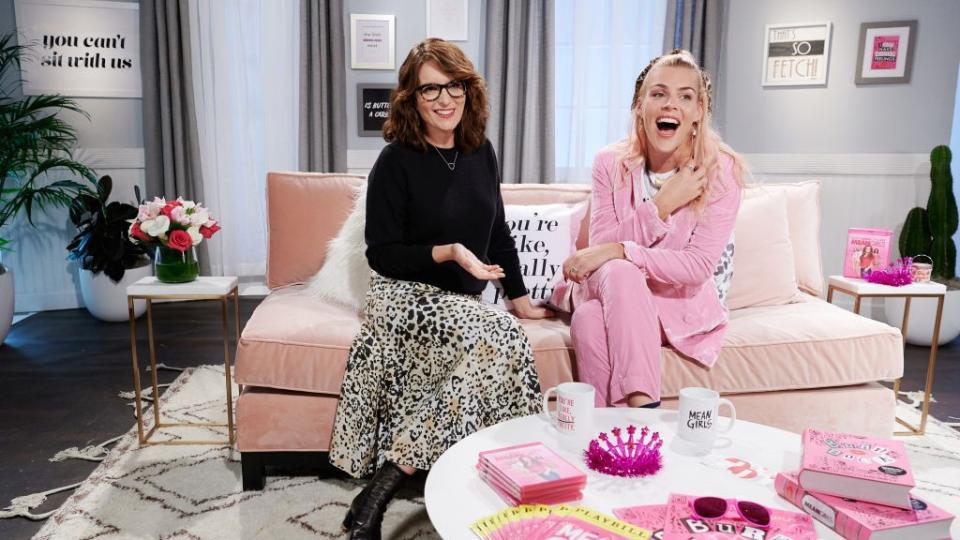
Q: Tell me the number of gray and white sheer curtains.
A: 6